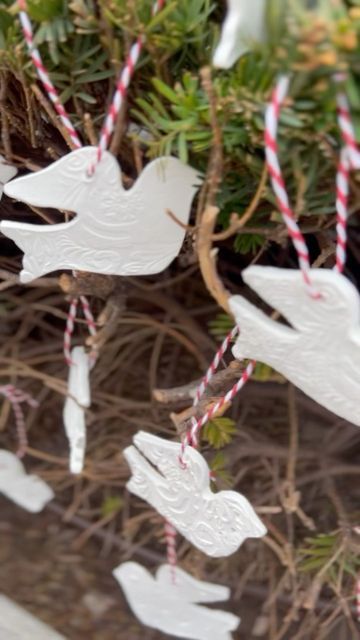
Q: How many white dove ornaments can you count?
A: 8